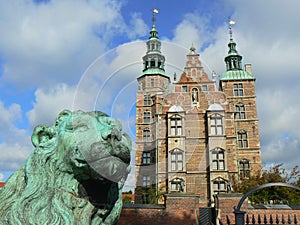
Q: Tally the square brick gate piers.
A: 2